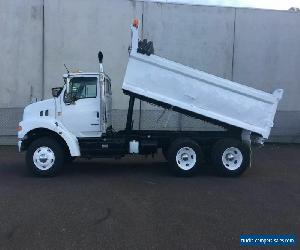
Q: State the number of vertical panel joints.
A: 3